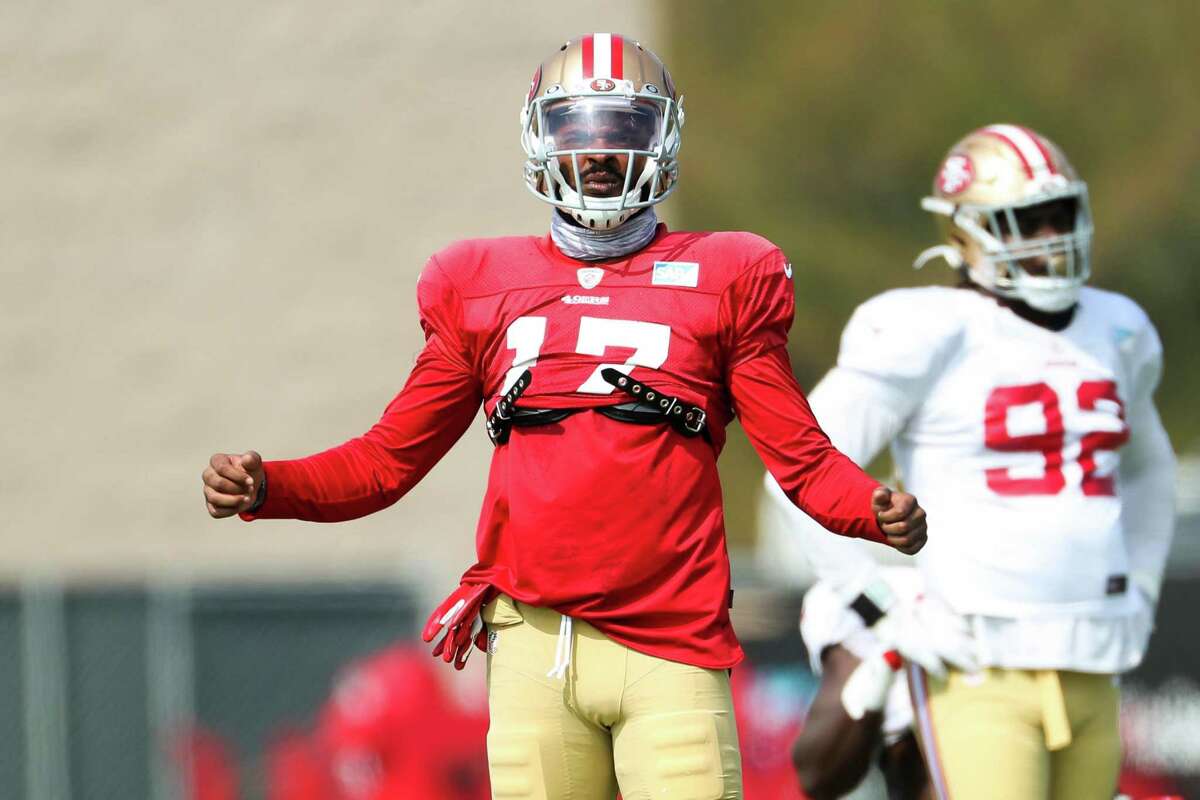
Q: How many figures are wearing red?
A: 1